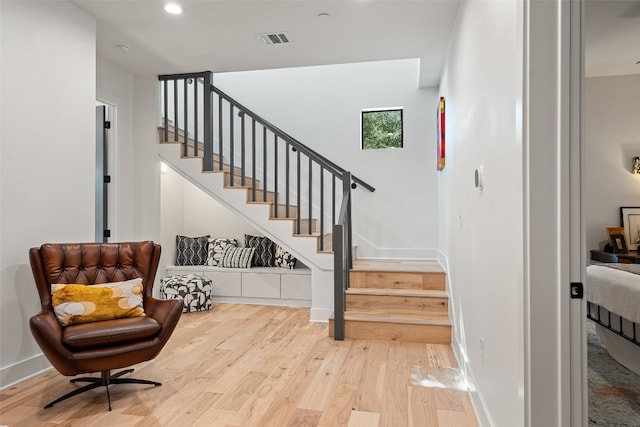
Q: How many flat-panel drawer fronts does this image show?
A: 4